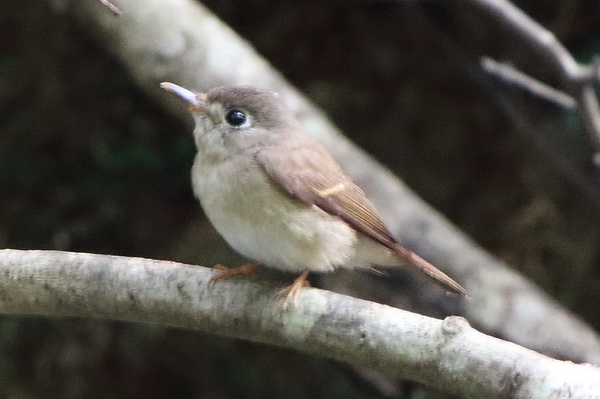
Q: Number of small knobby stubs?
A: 1